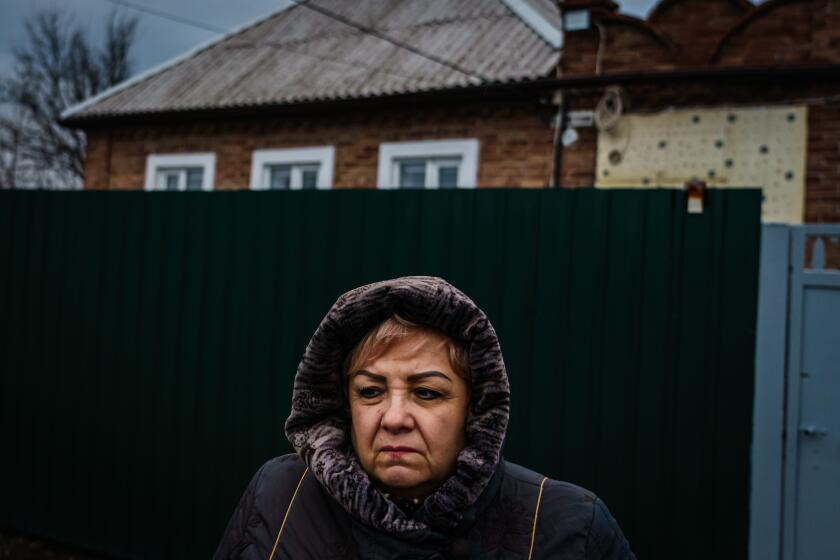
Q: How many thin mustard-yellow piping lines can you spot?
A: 2